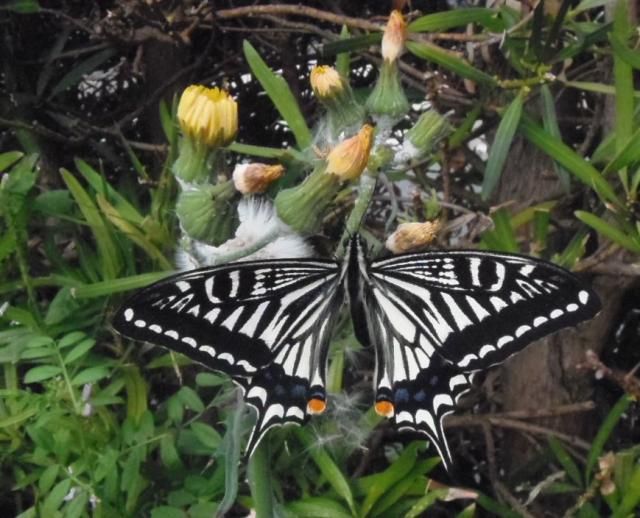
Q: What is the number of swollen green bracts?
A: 6